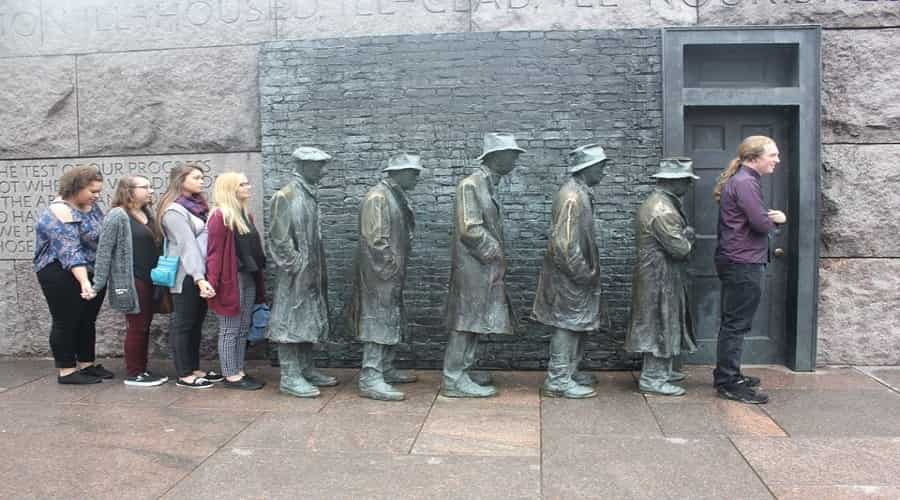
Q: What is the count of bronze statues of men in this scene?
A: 5